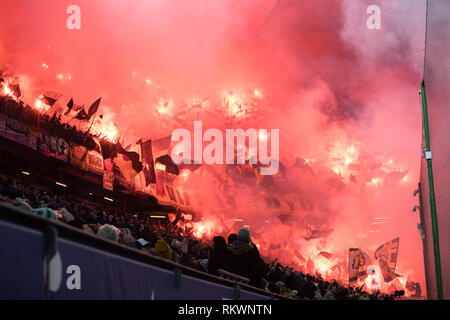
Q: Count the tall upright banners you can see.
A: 2